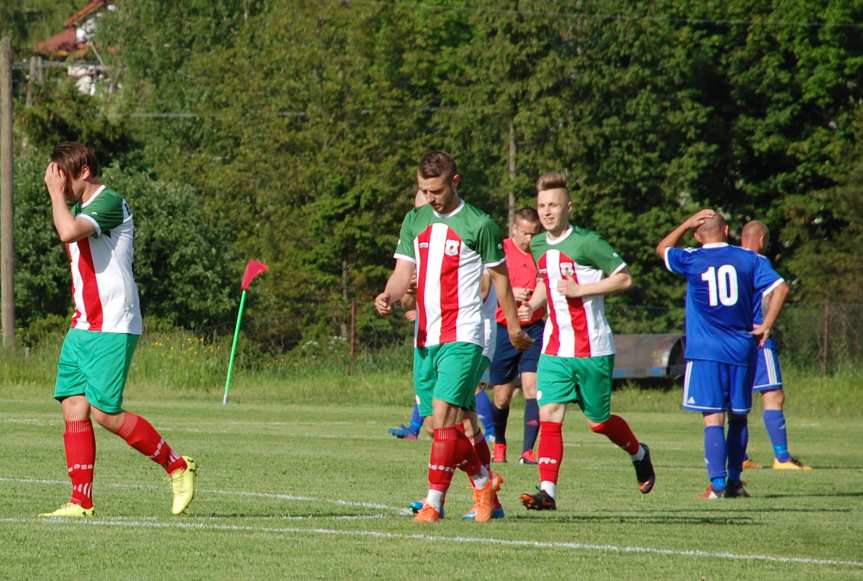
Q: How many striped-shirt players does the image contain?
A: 3